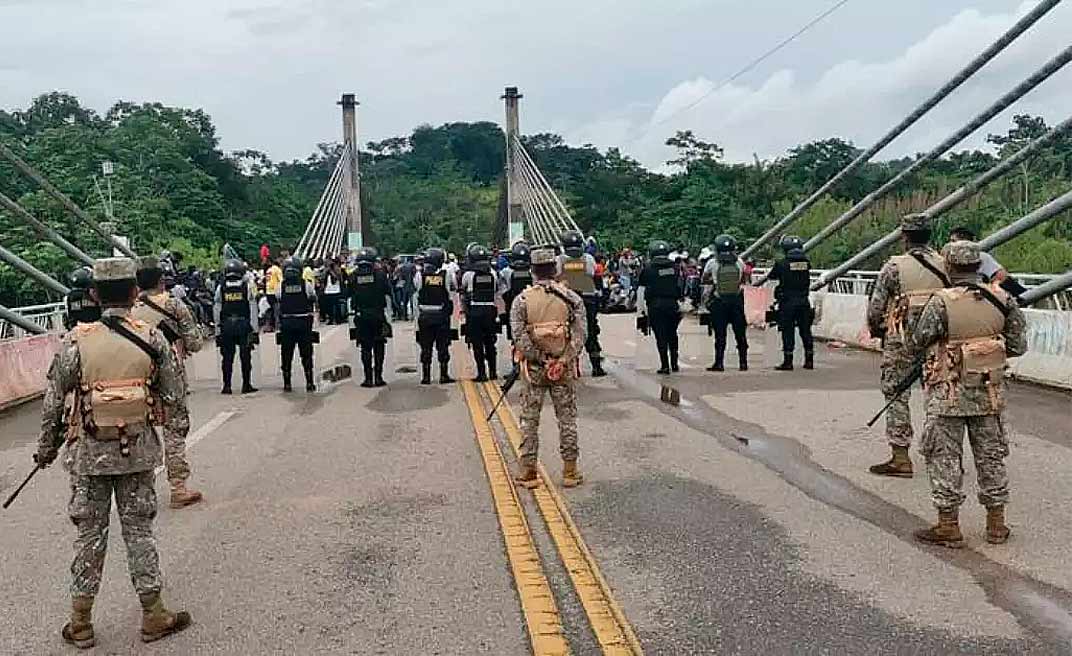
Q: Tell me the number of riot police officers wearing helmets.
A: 11